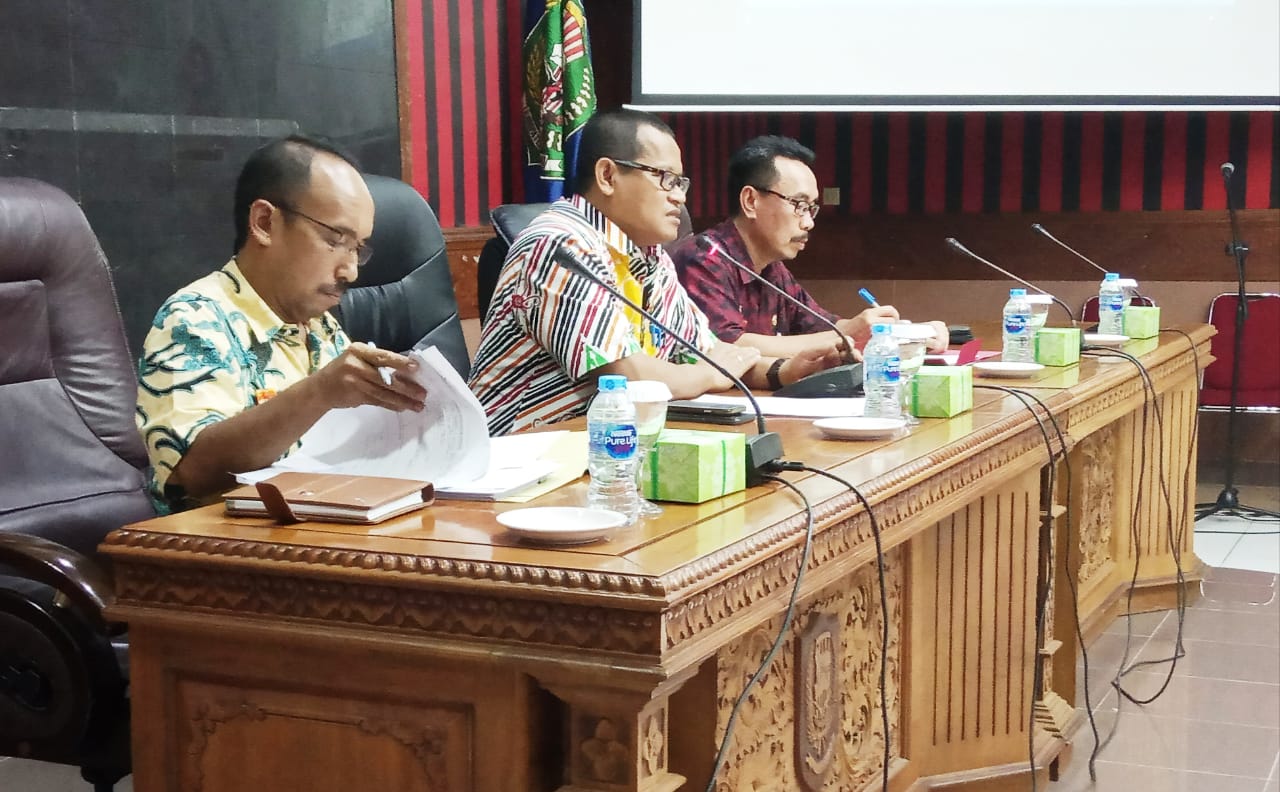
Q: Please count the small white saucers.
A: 4